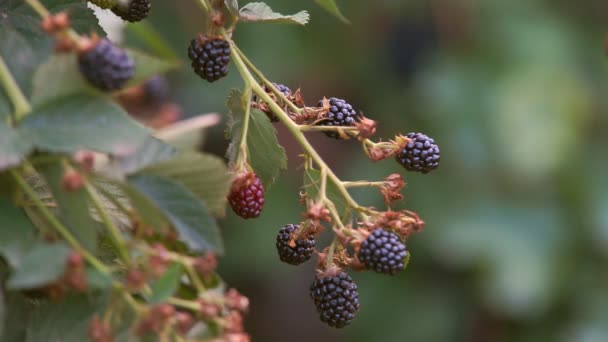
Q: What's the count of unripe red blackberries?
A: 1